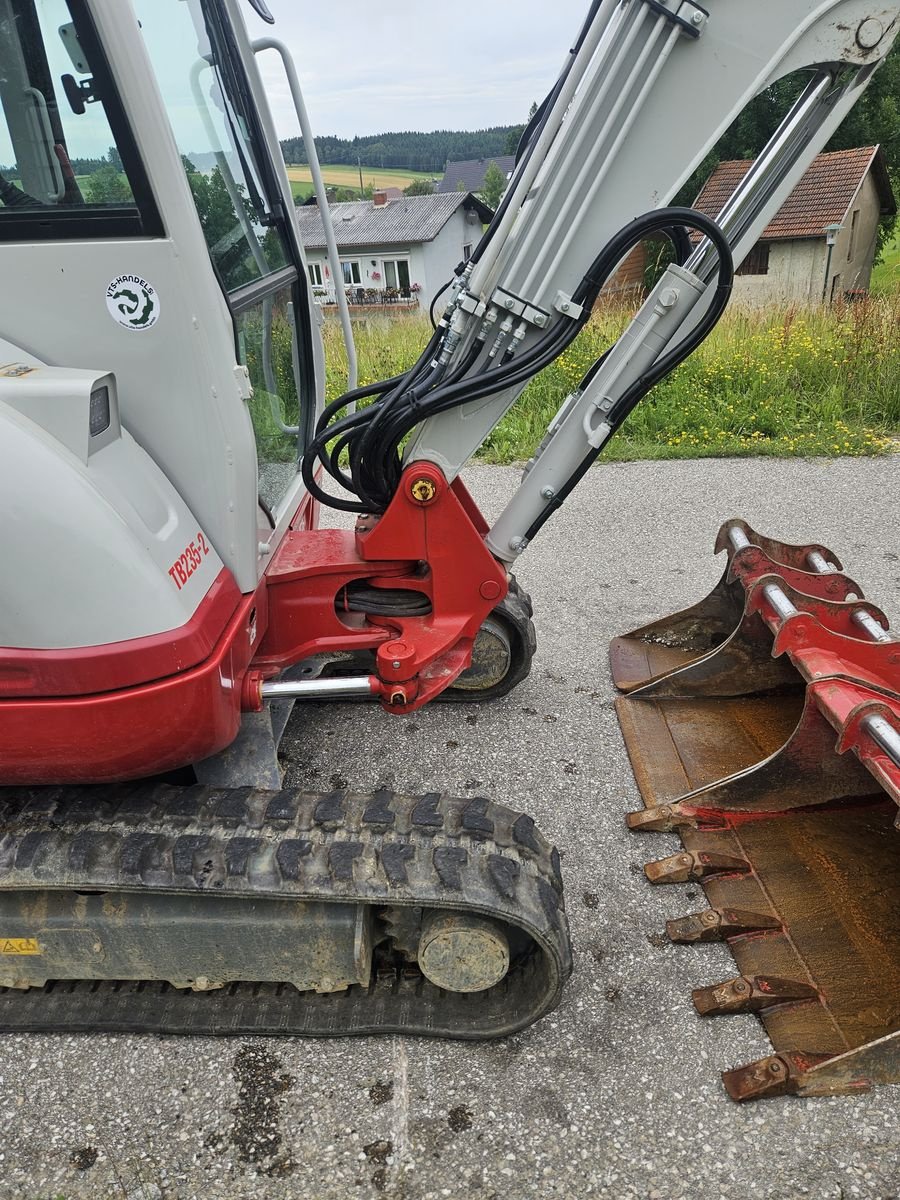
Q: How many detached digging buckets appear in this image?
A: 3